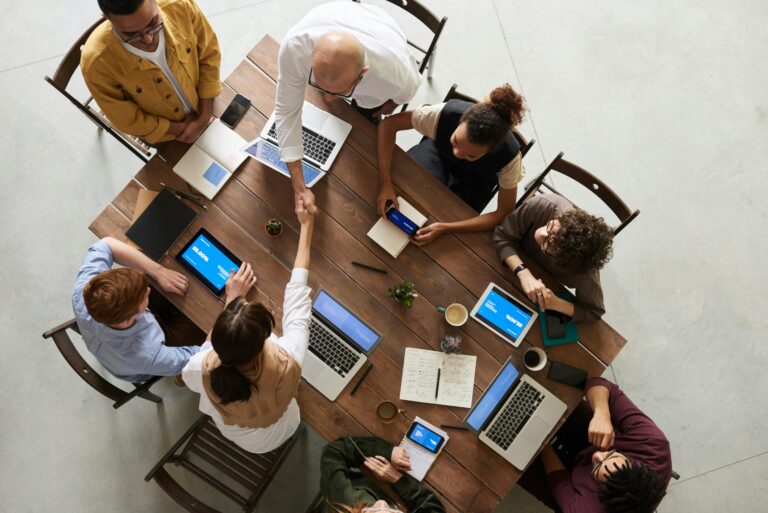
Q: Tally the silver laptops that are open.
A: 3